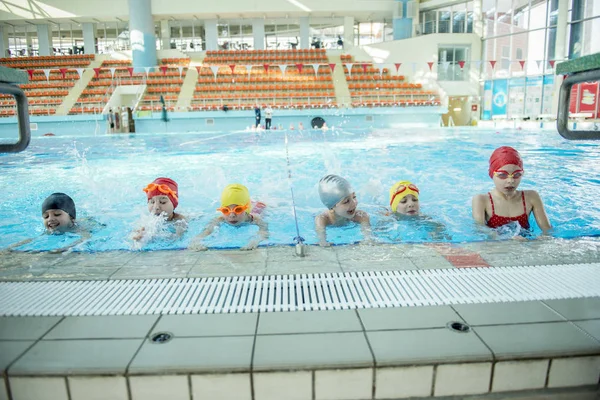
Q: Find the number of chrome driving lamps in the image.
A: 0